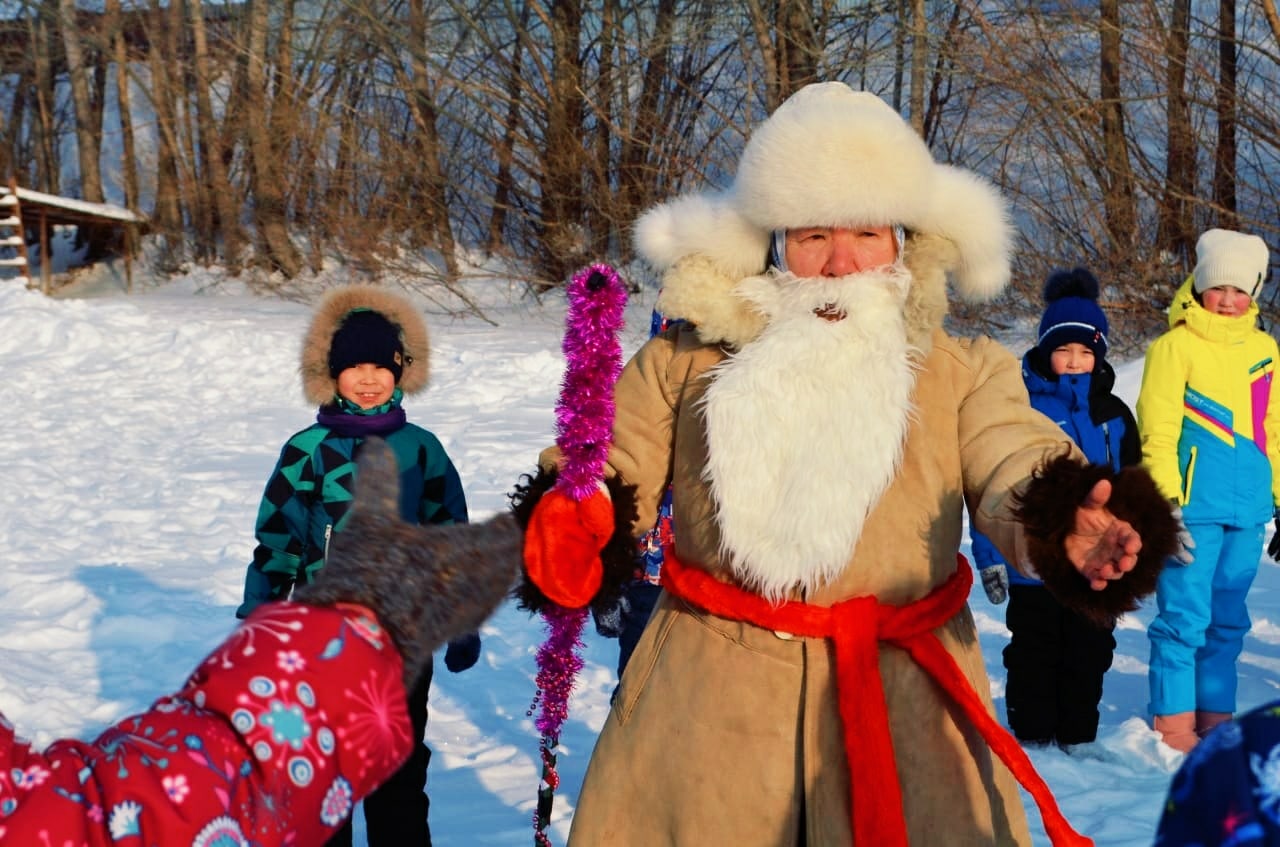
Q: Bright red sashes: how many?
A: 1